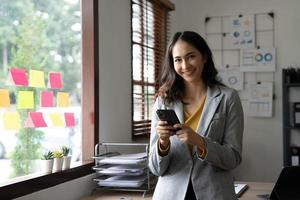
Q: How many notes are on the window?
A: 11